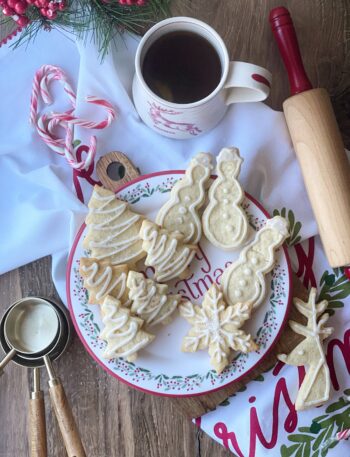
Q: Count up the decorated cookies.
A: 10